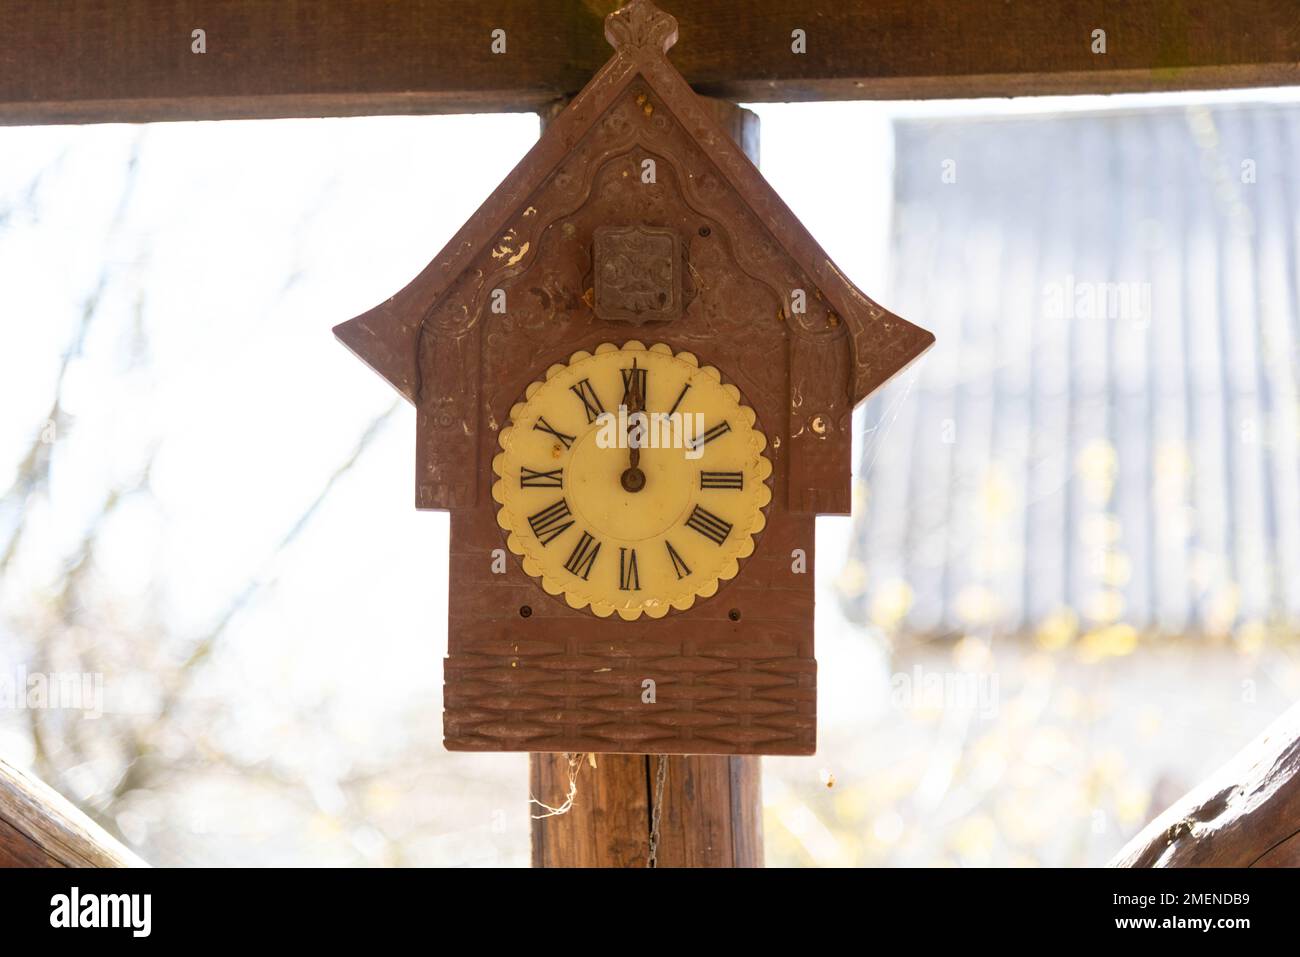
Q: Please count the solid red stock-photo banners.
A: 0